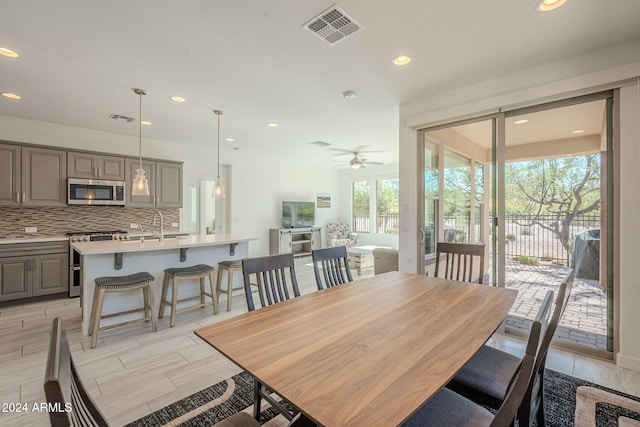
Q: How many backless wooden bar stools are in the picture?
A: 3